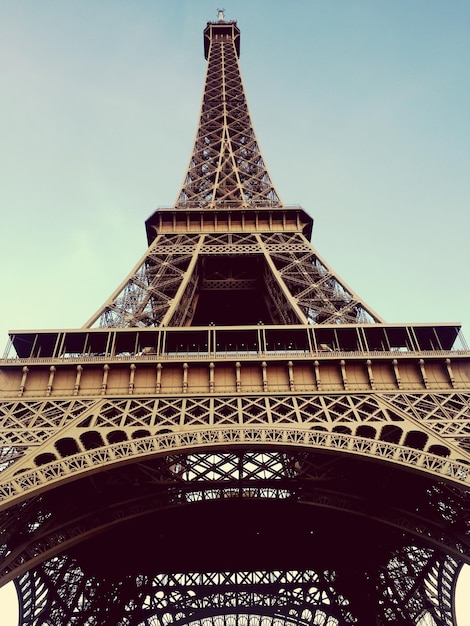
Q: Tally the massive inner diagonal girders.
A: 2